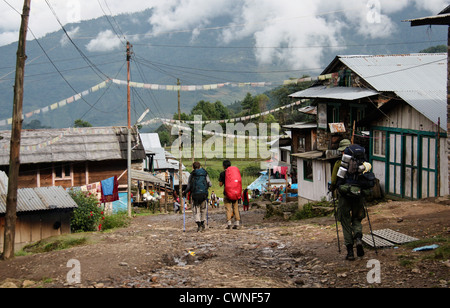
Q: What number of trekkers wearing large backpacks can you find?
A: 3